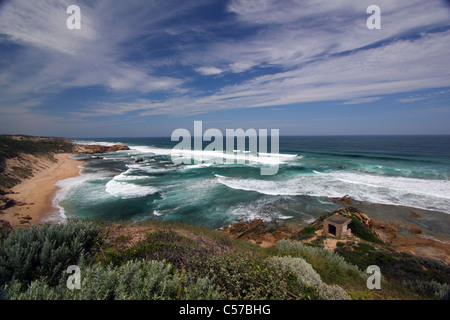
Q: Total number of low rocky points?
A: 2